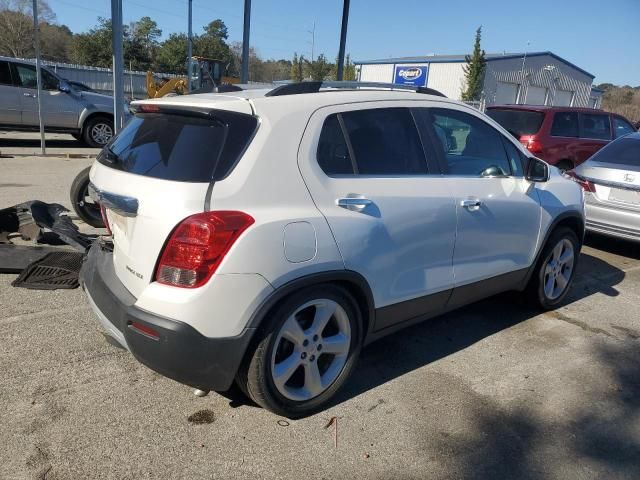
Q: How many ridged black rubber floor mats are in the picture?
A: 1